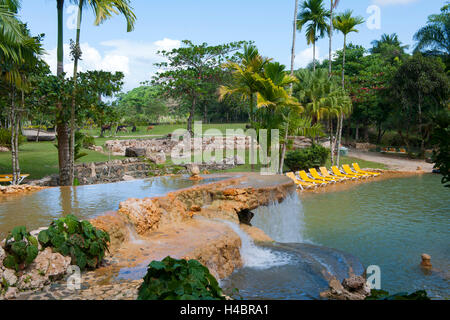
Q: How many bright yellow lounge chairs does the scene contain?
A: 7